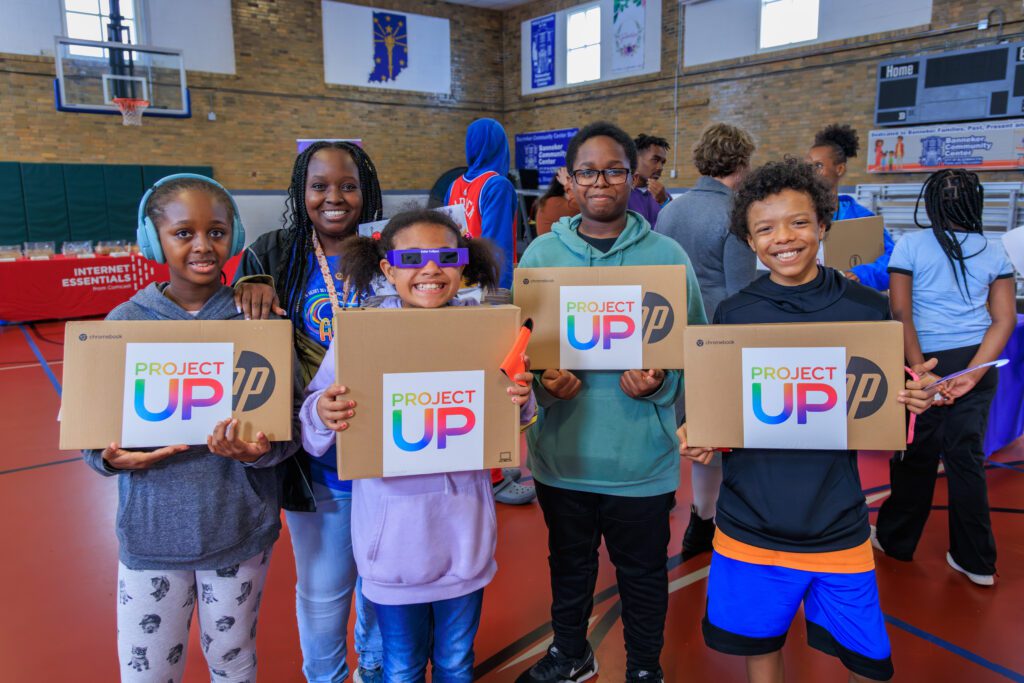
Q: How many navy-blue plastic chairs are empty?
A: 0